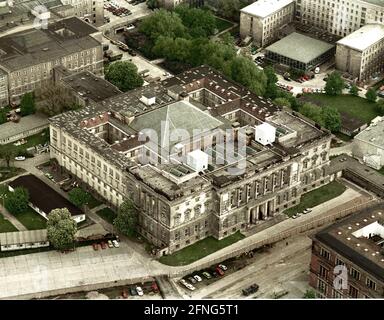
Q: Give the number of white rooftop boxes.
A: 2